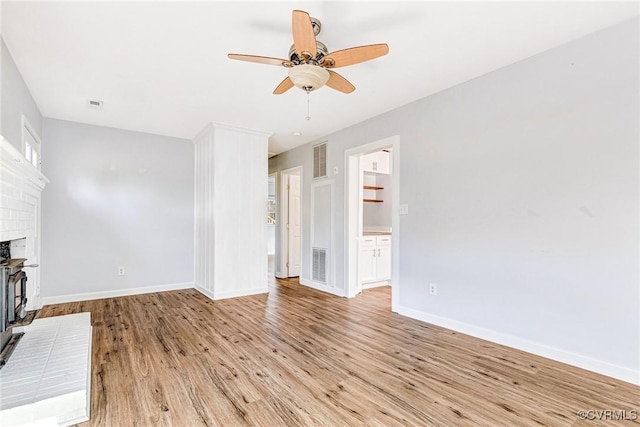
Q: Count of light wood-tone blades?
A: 5